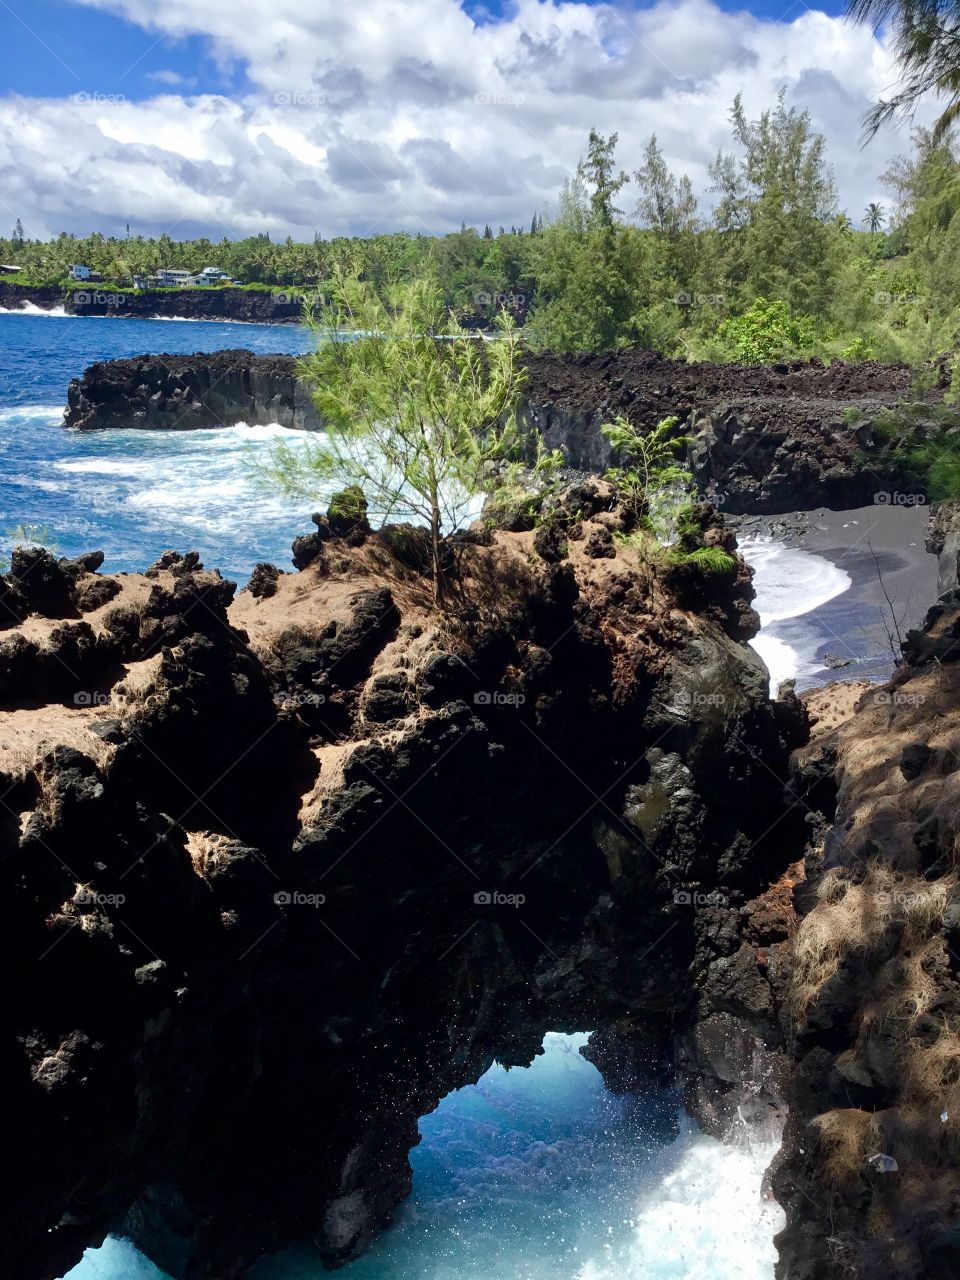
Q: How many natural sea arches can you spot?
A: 2